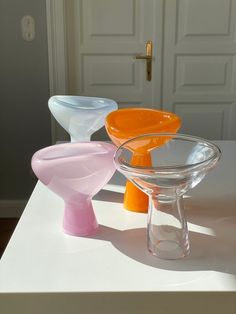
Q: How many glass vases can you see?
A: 4